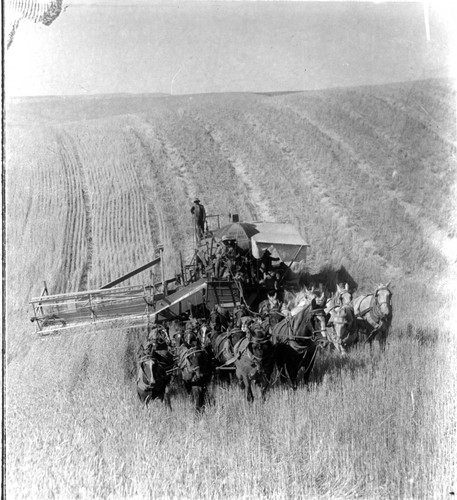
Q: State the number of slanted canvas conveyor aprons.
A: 1